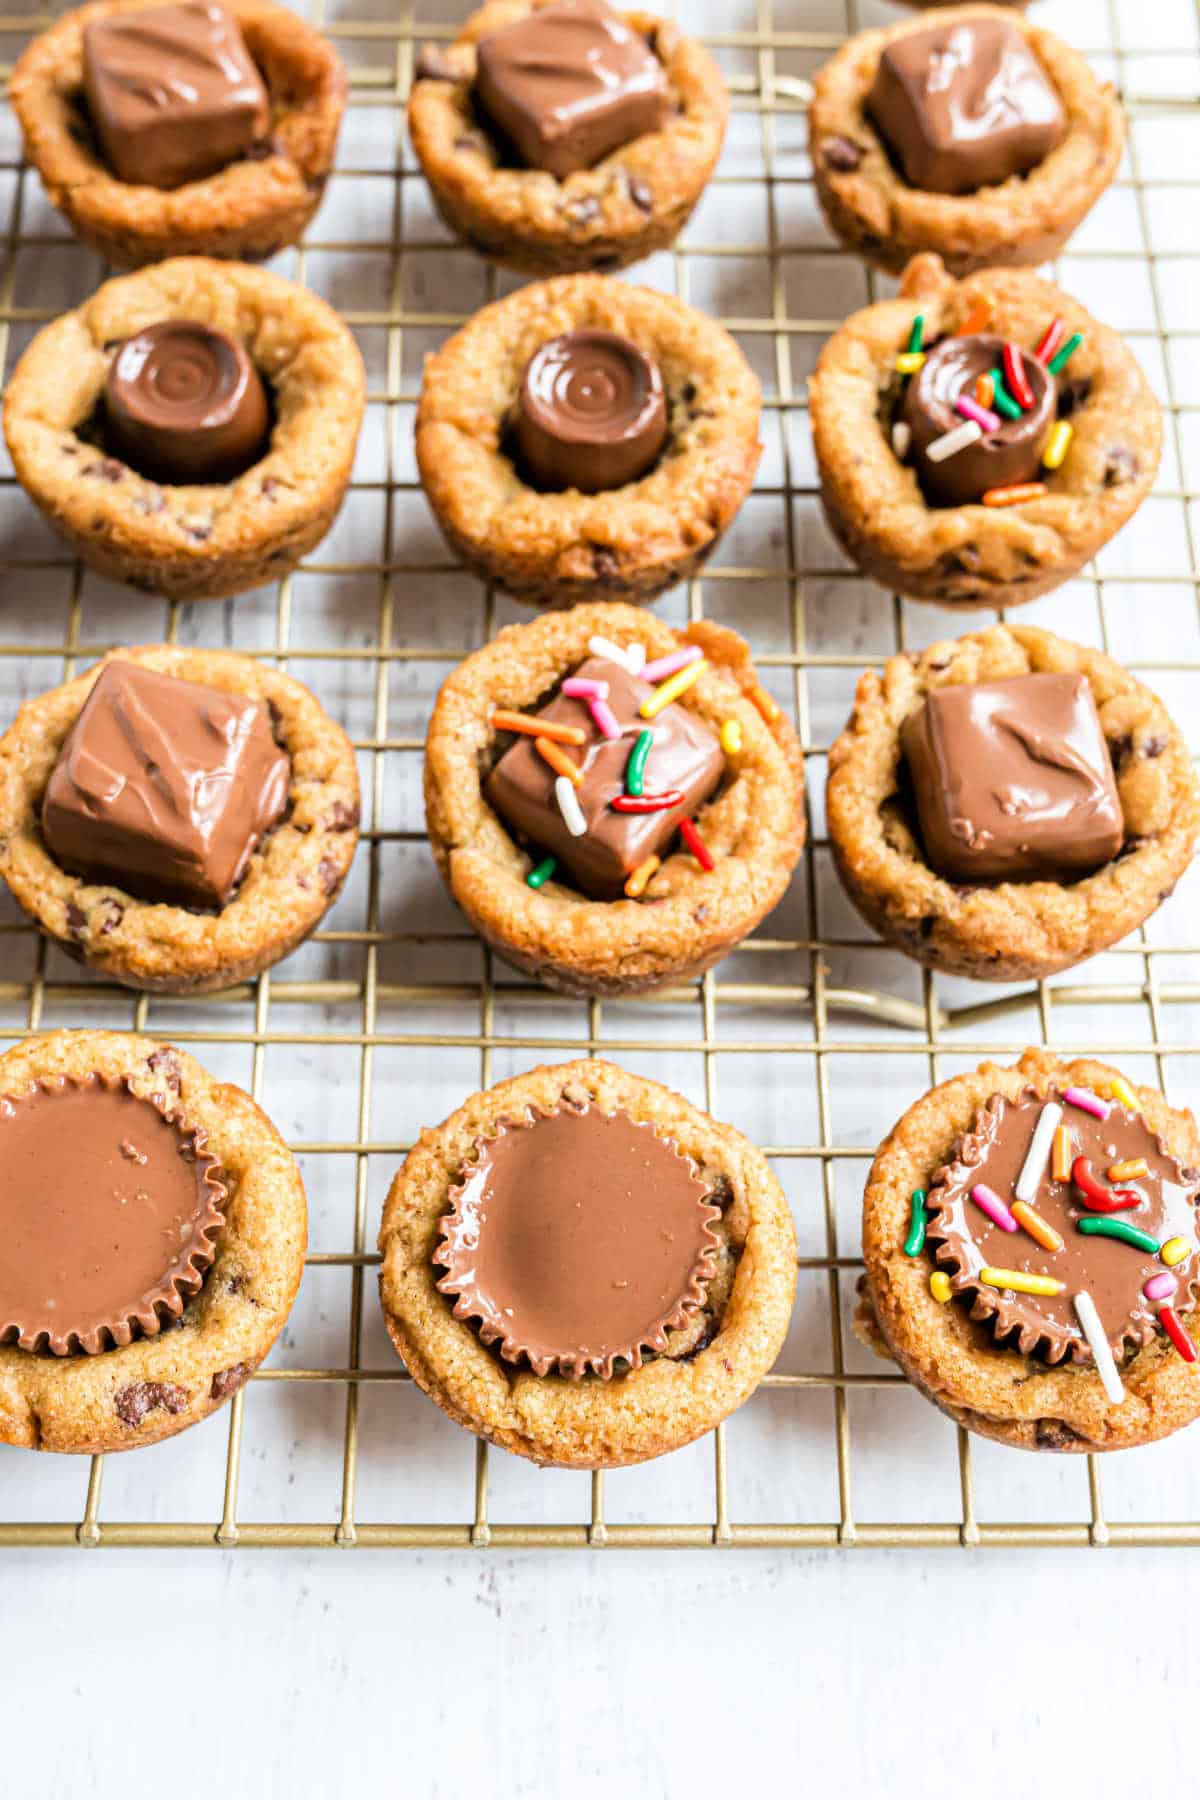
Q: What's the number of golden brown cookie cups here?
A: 12